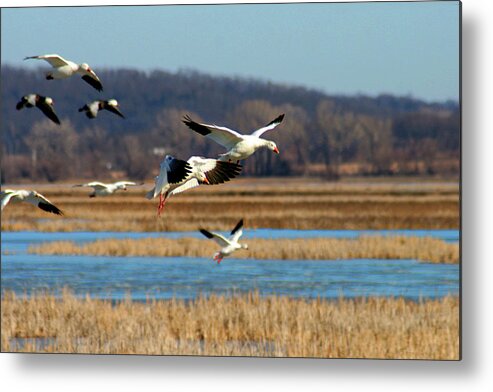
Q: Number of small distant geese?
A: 6